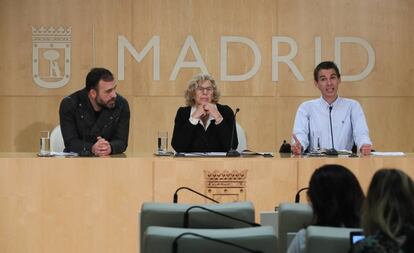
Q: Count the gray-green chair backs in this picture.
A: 4